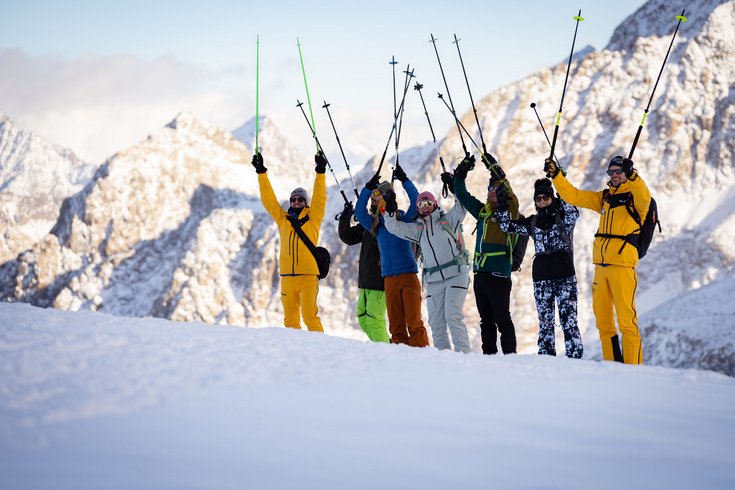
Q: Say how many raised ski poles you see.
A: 14